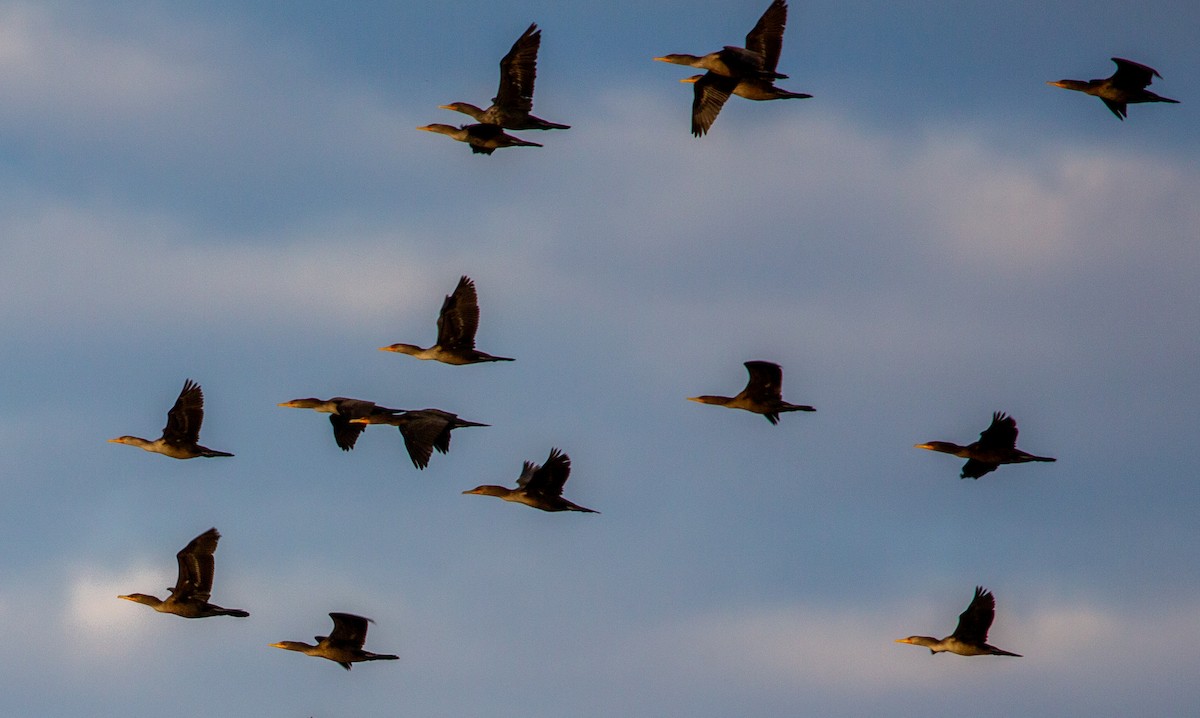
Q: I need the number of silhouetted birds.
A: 15